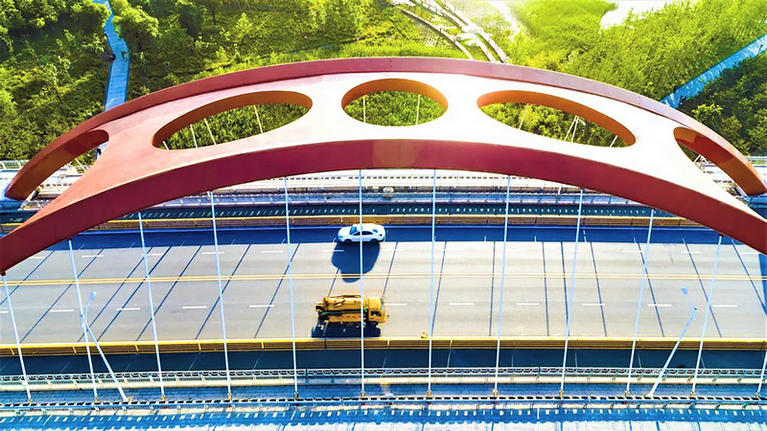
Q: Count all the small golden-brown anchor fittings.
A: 12